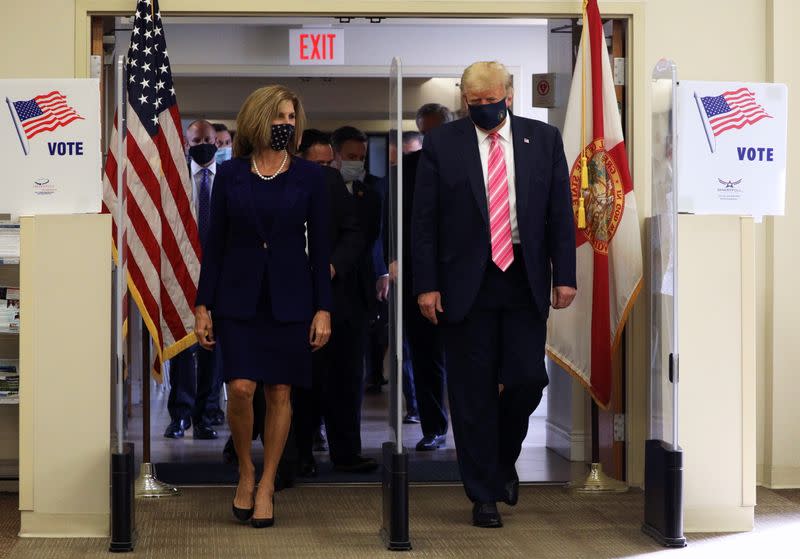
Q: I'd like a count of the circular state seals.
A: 1